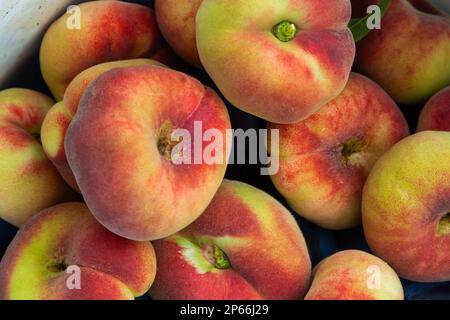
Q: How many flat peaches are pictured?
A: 13